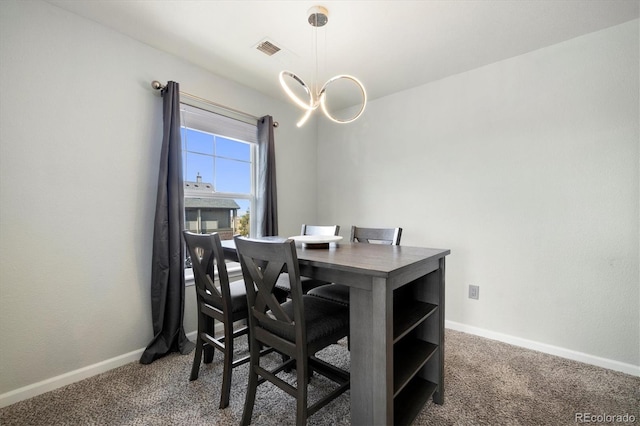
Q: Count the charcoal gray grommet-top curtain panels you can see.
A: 2